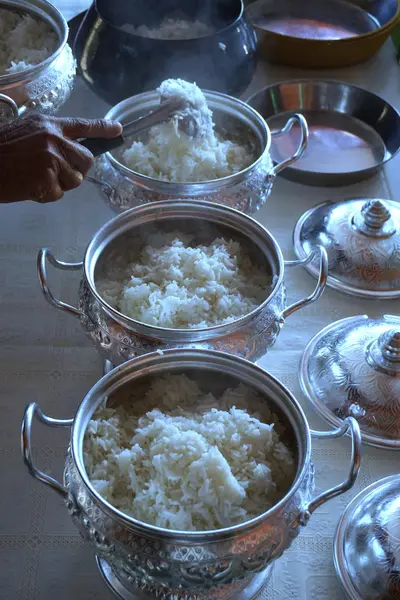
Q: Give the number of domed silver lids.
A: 3